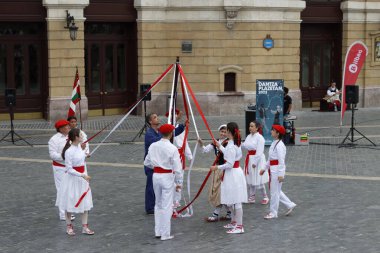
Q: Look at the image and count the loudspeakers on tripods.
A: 3